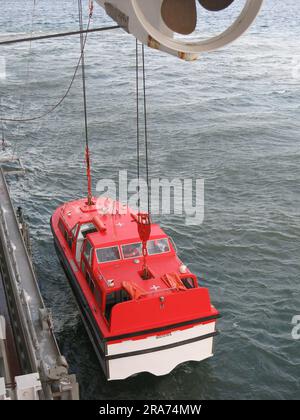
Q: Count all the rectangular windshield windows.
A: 3